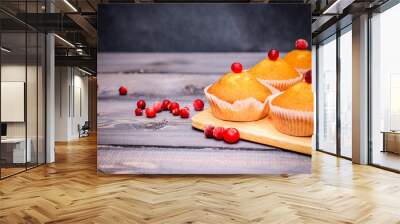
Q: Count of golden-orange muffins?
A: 4